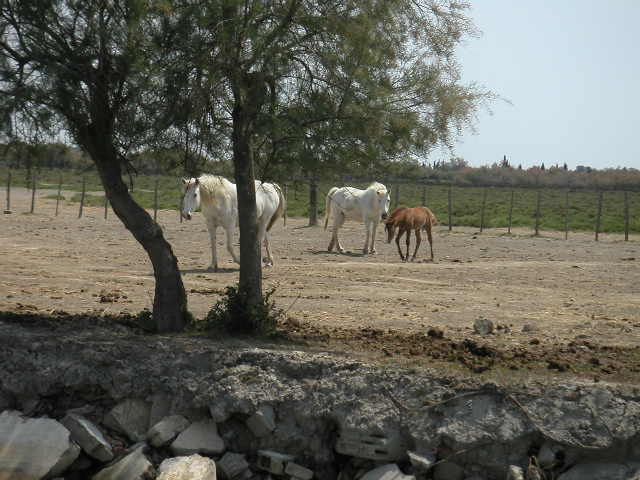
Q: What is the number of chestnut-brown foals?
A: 1